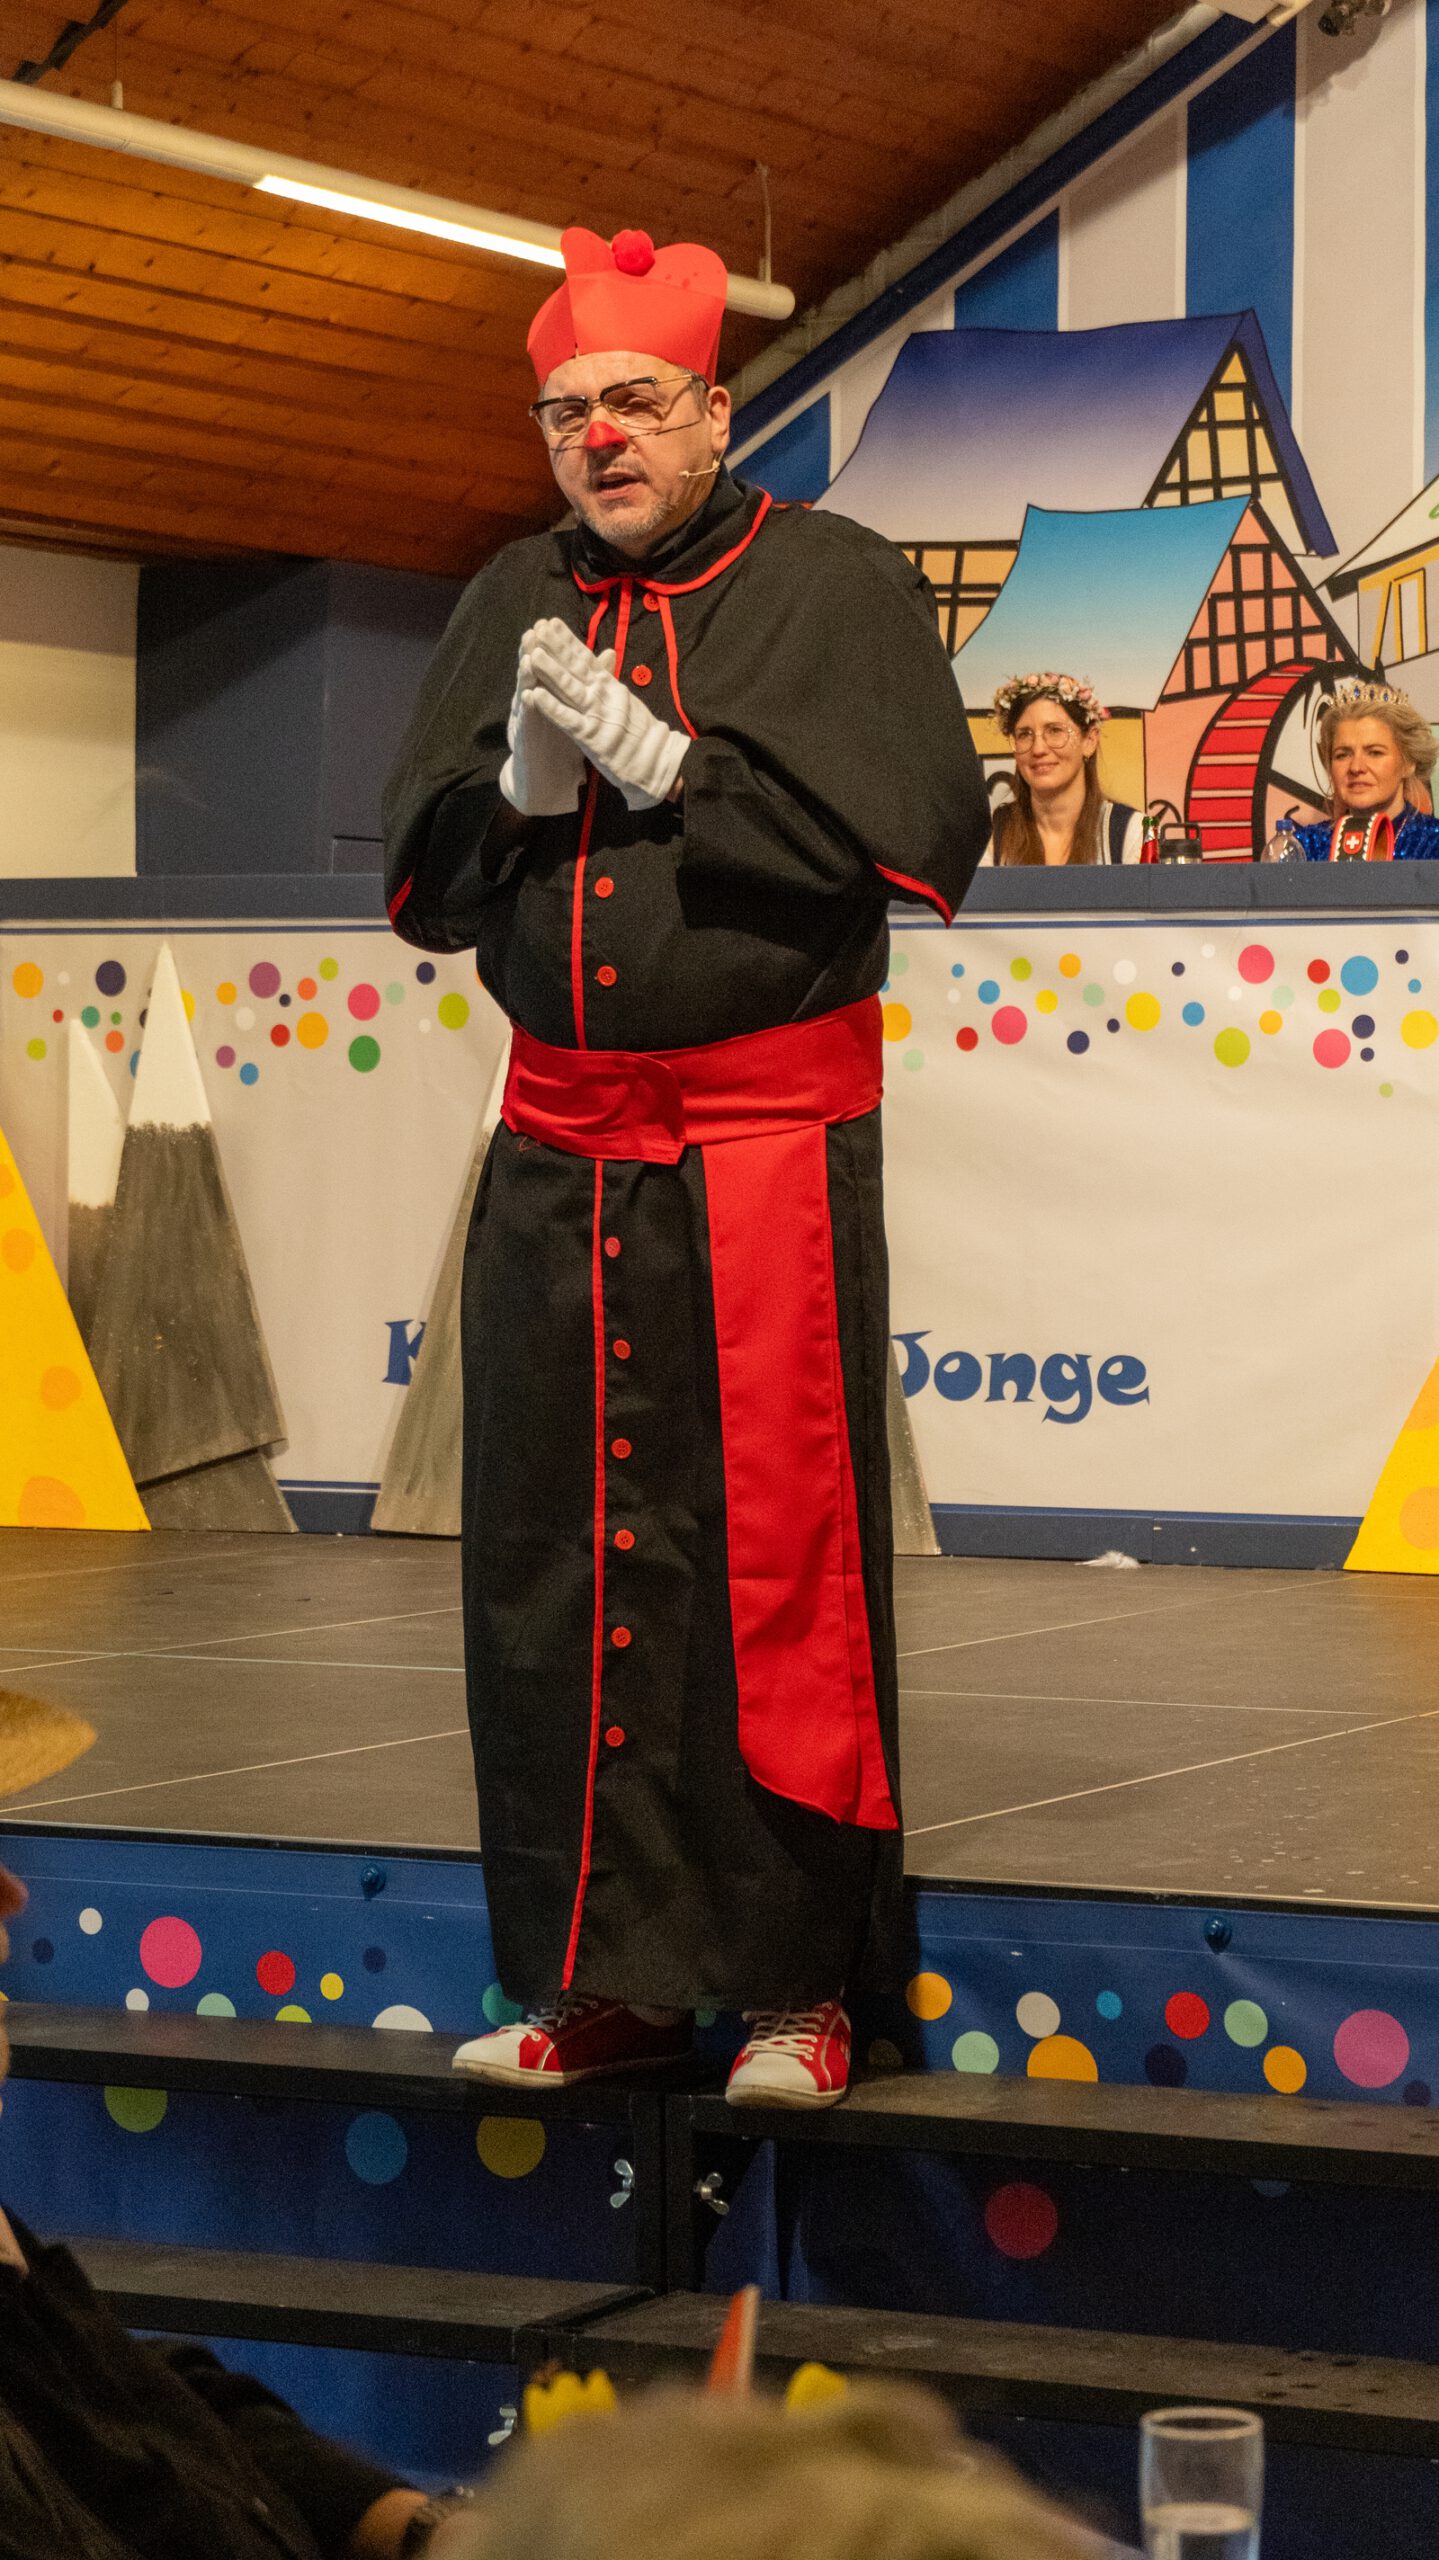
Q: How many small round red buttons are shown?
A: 10